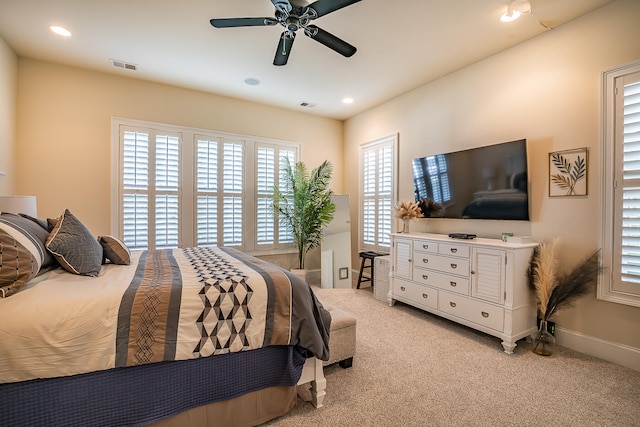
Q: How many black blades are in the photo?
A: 5